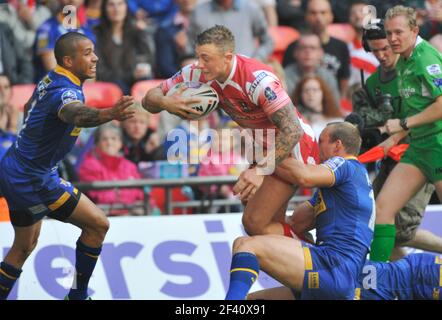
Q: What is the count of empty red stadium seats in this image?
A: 5